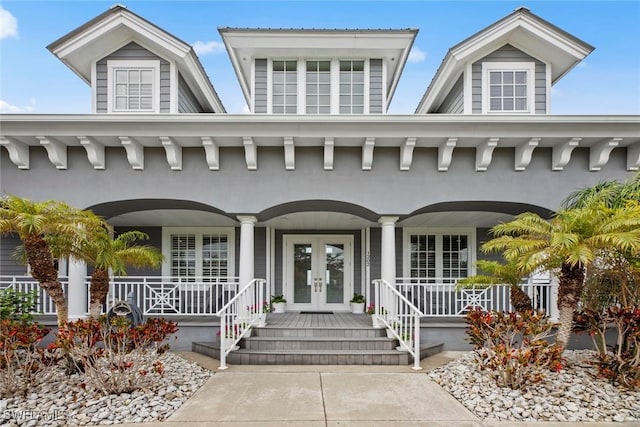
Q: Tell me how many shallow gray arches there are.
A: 3